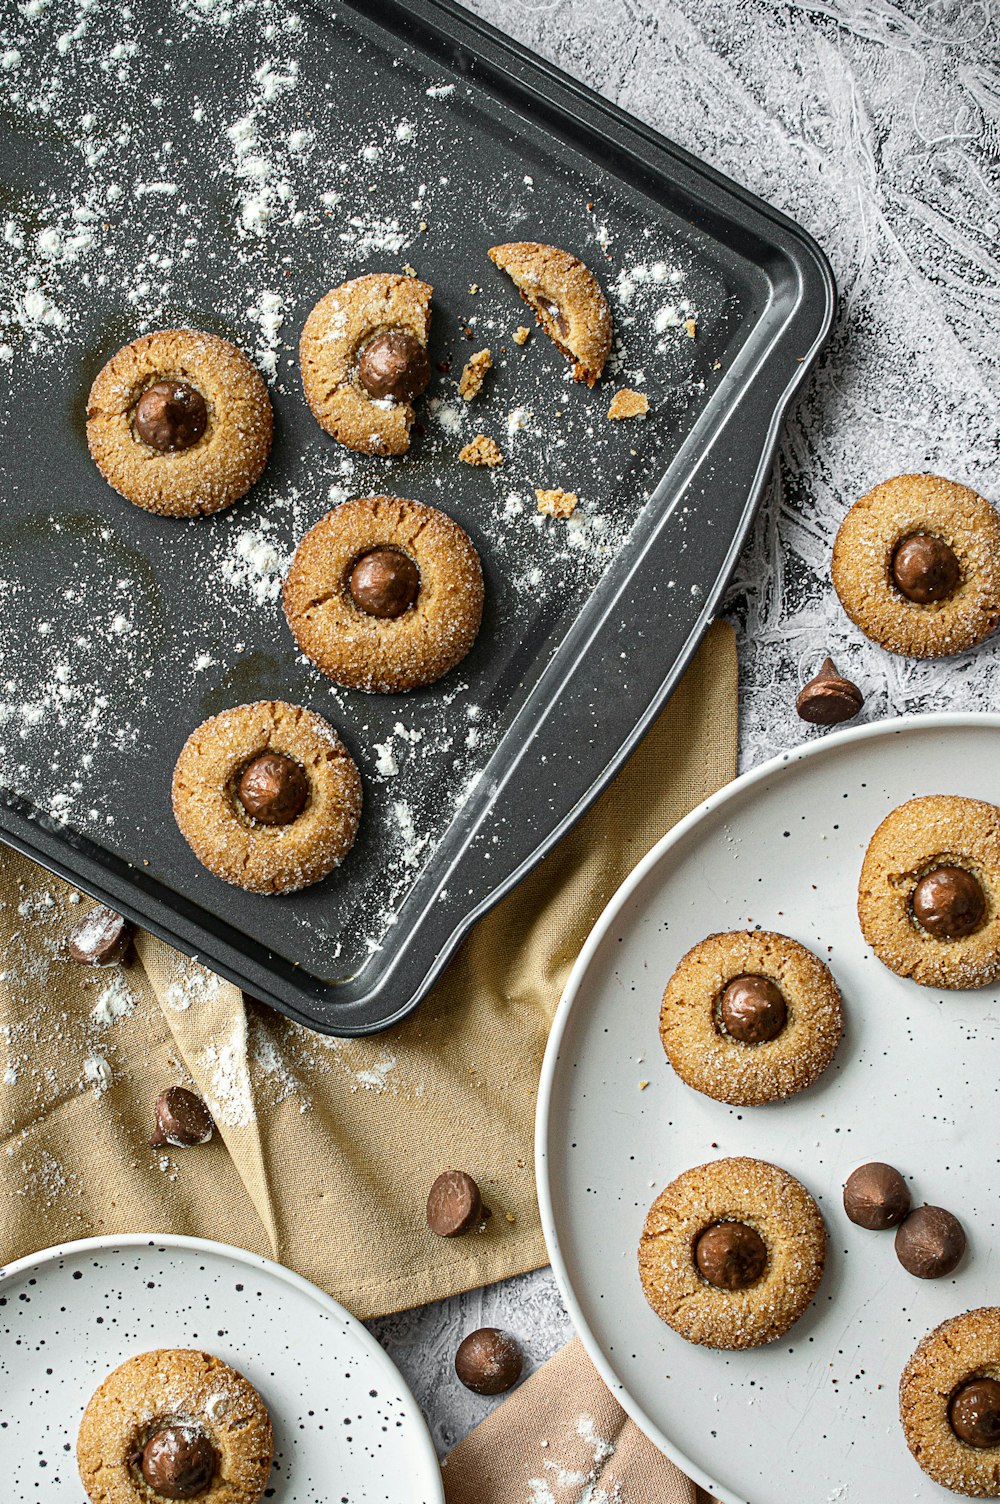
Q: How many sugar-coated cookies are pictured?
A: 10